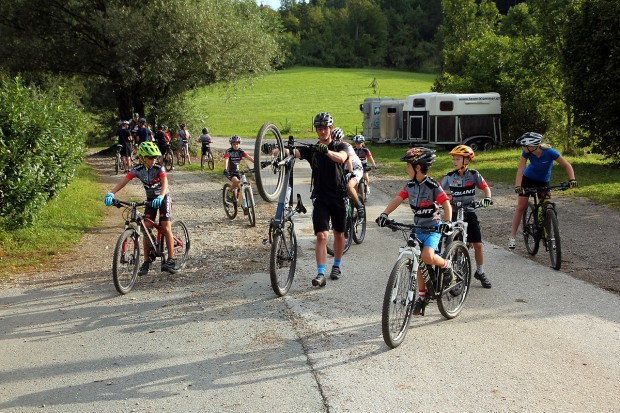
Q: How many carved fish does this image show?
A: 0